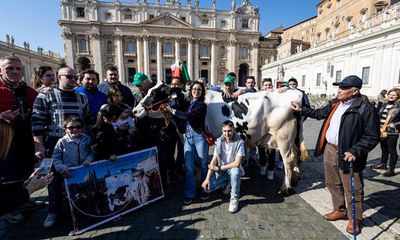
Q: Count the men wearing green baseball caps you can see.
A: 2